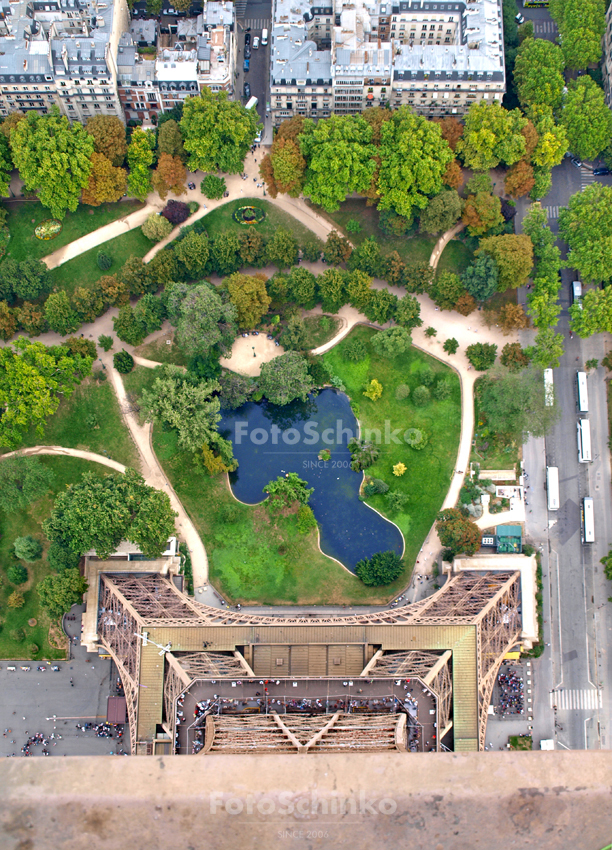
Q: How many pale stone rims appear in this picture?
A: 1